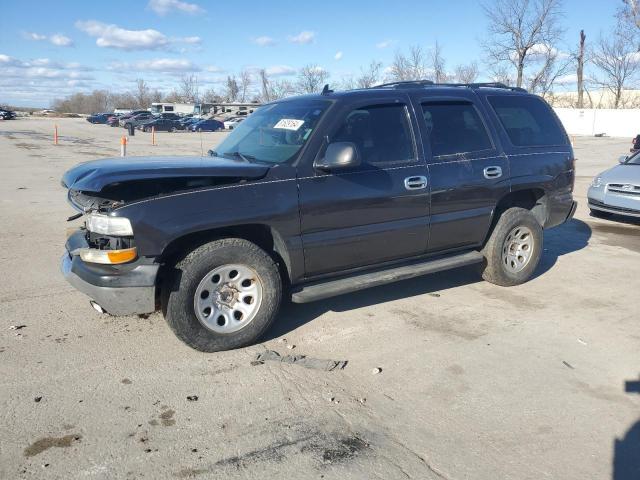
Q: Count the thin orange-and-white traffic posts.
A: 3